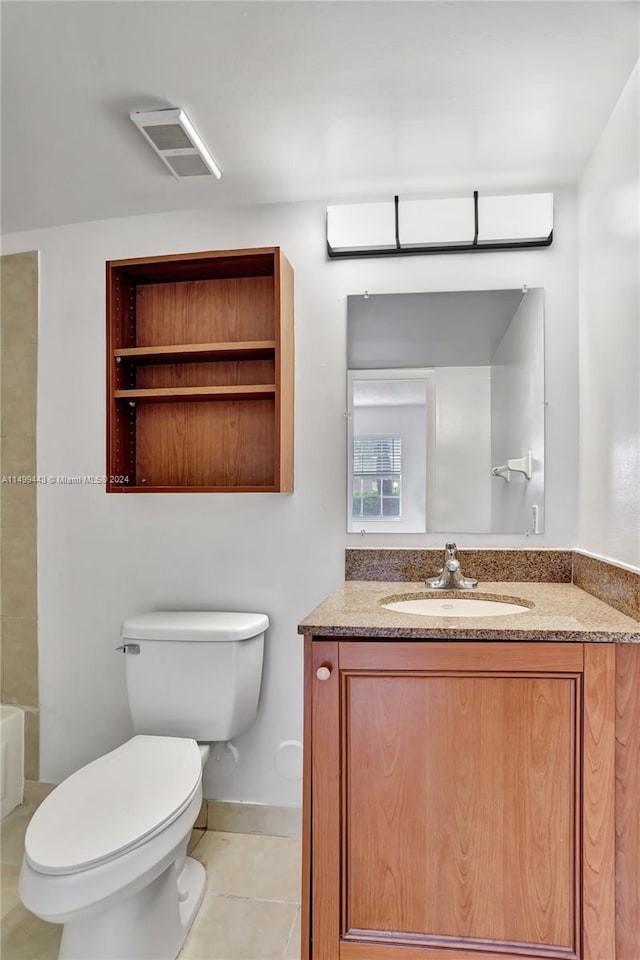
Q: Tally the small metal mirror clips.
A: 6